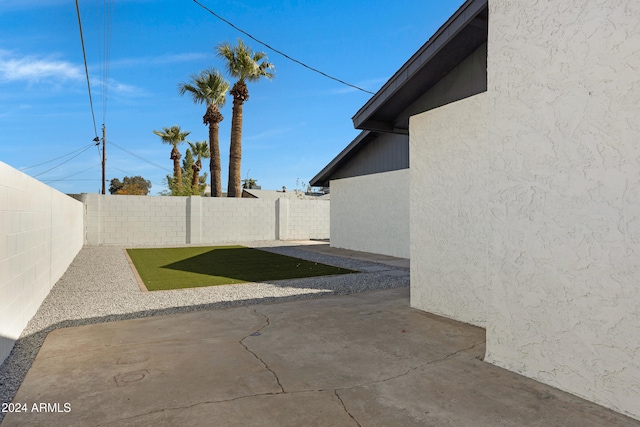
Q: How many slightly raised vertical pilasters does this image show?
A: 3